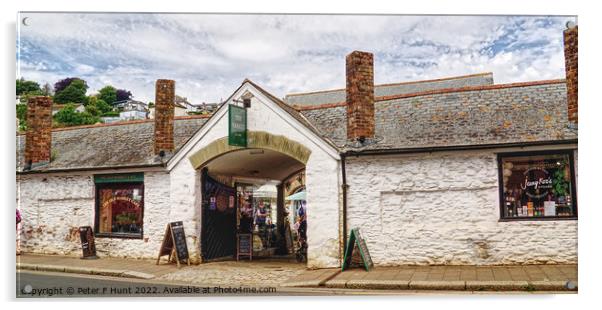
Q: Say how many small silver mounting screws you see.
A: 4